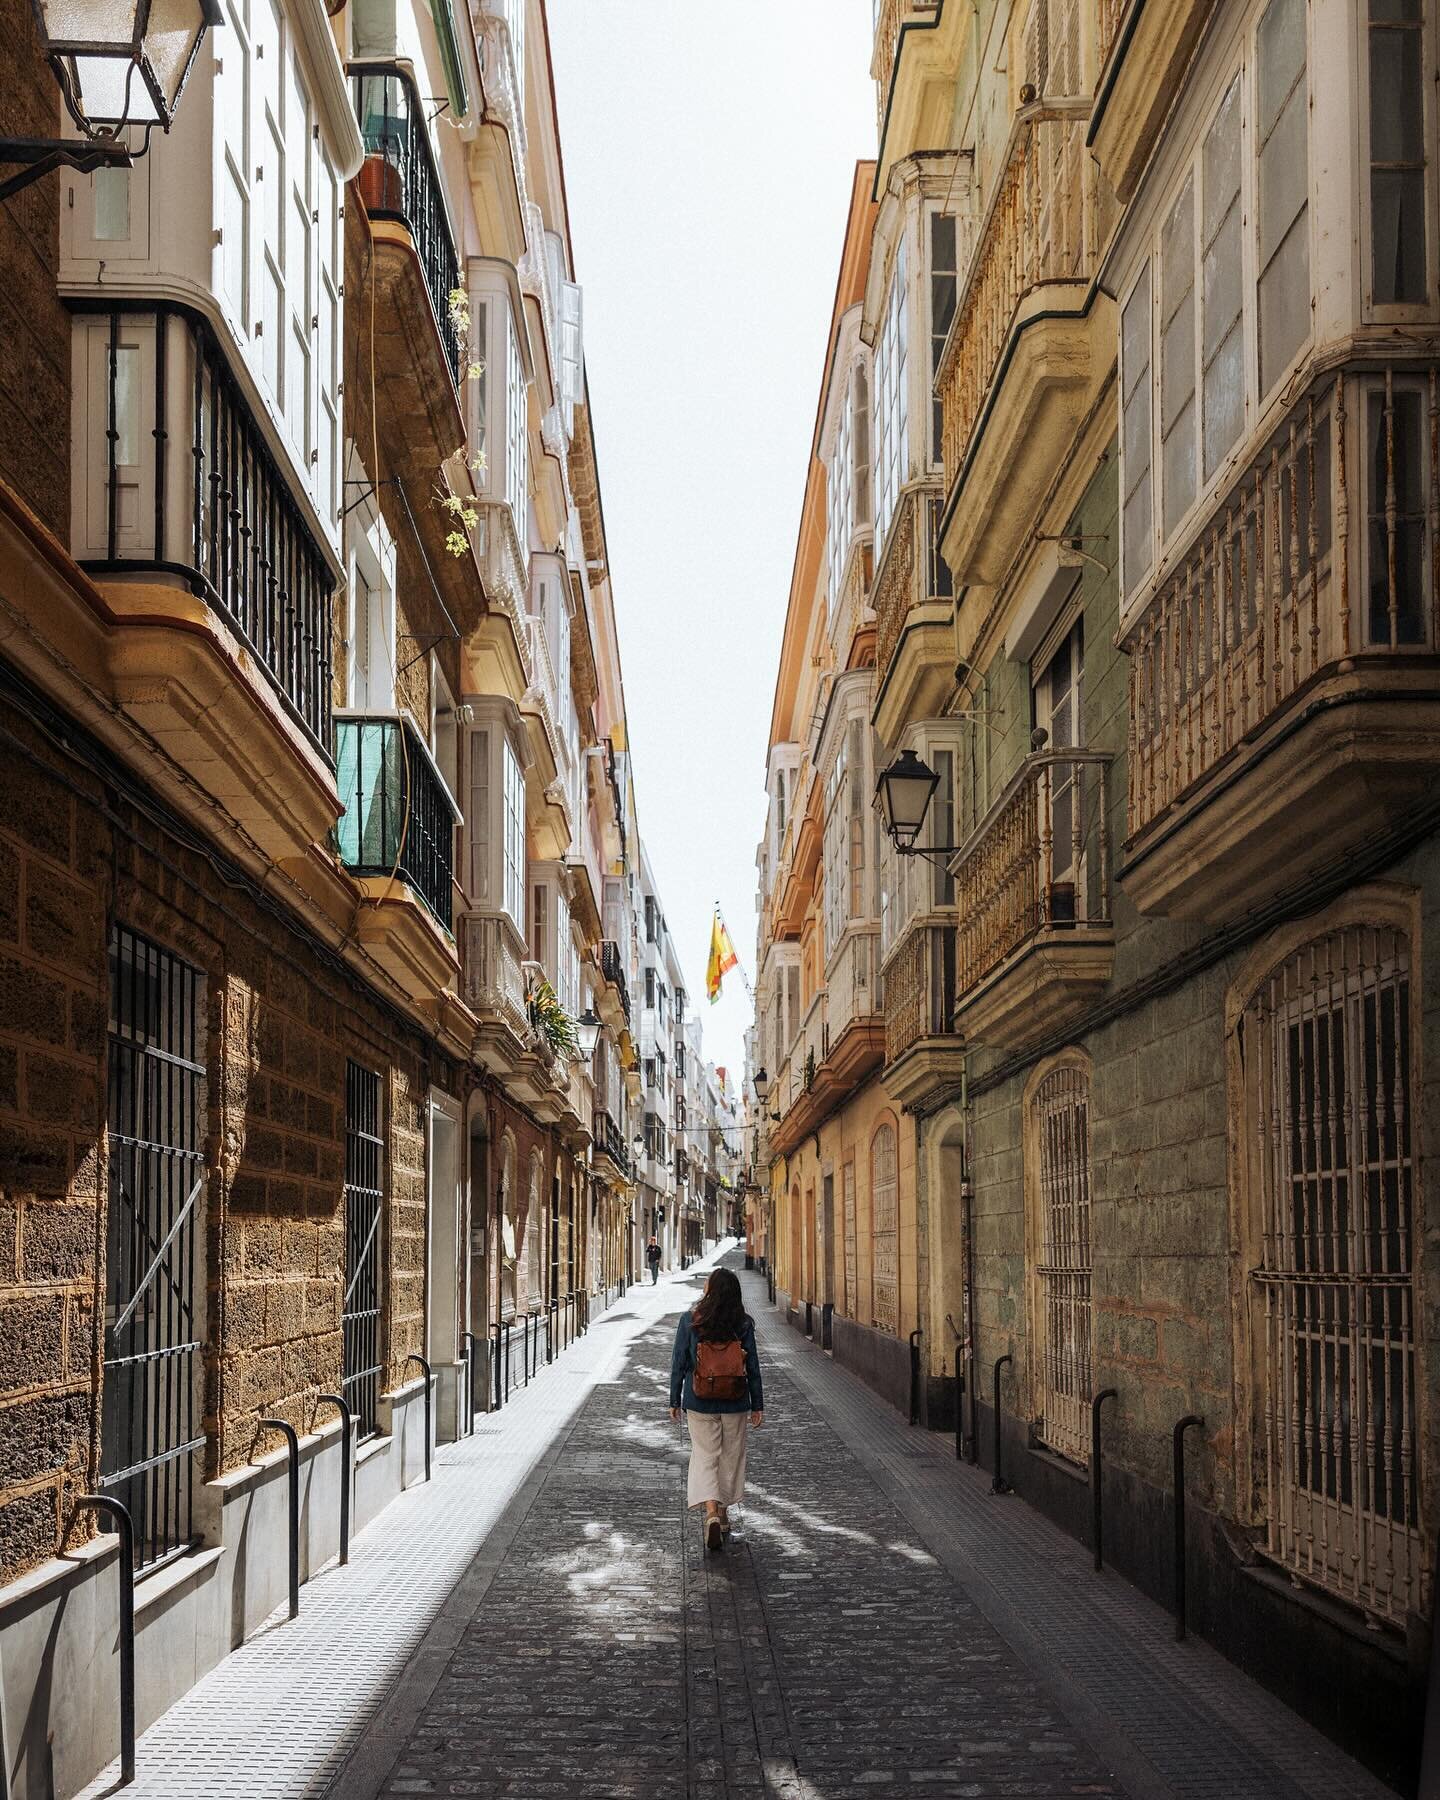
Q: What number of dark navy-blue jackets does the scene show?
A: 1